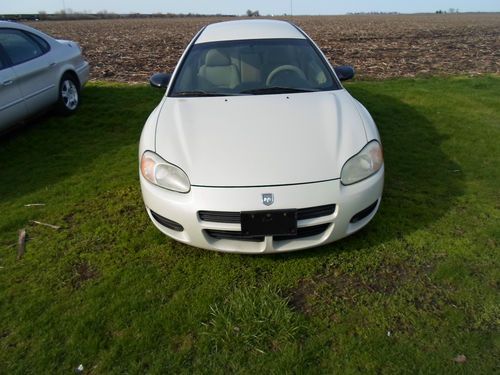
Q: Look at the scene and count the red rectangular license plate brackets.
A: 0